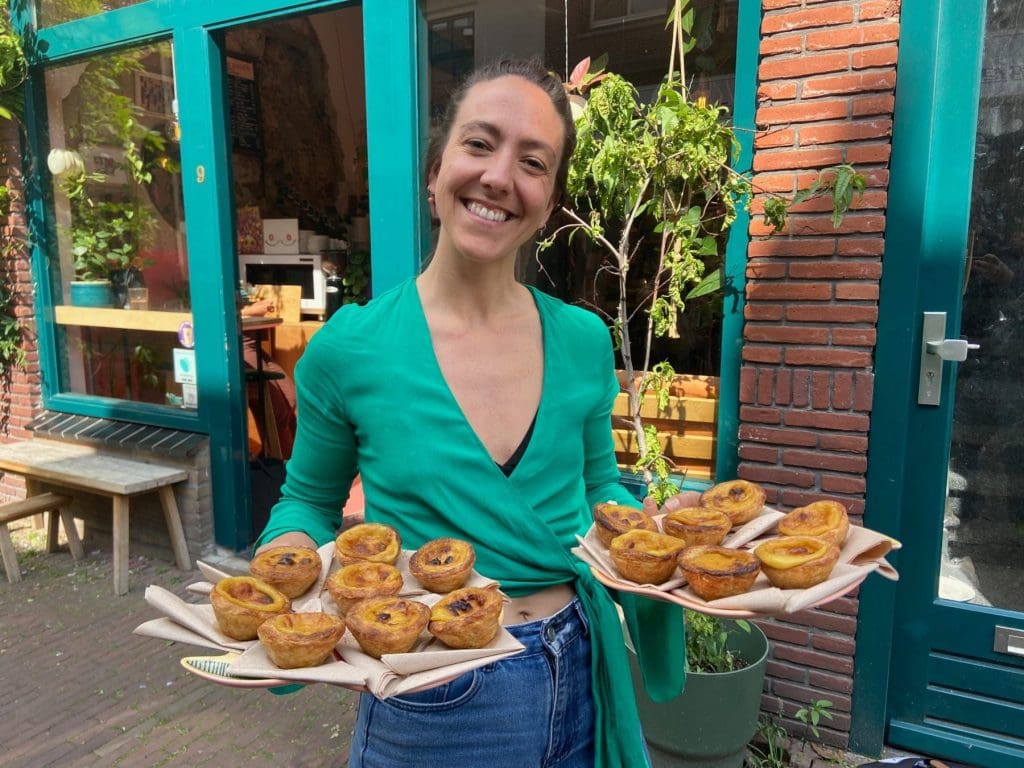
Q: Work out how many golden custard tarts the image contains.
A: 15